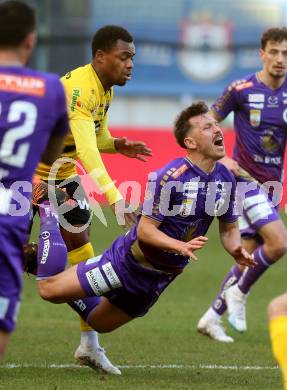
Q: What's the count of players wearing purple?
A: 3